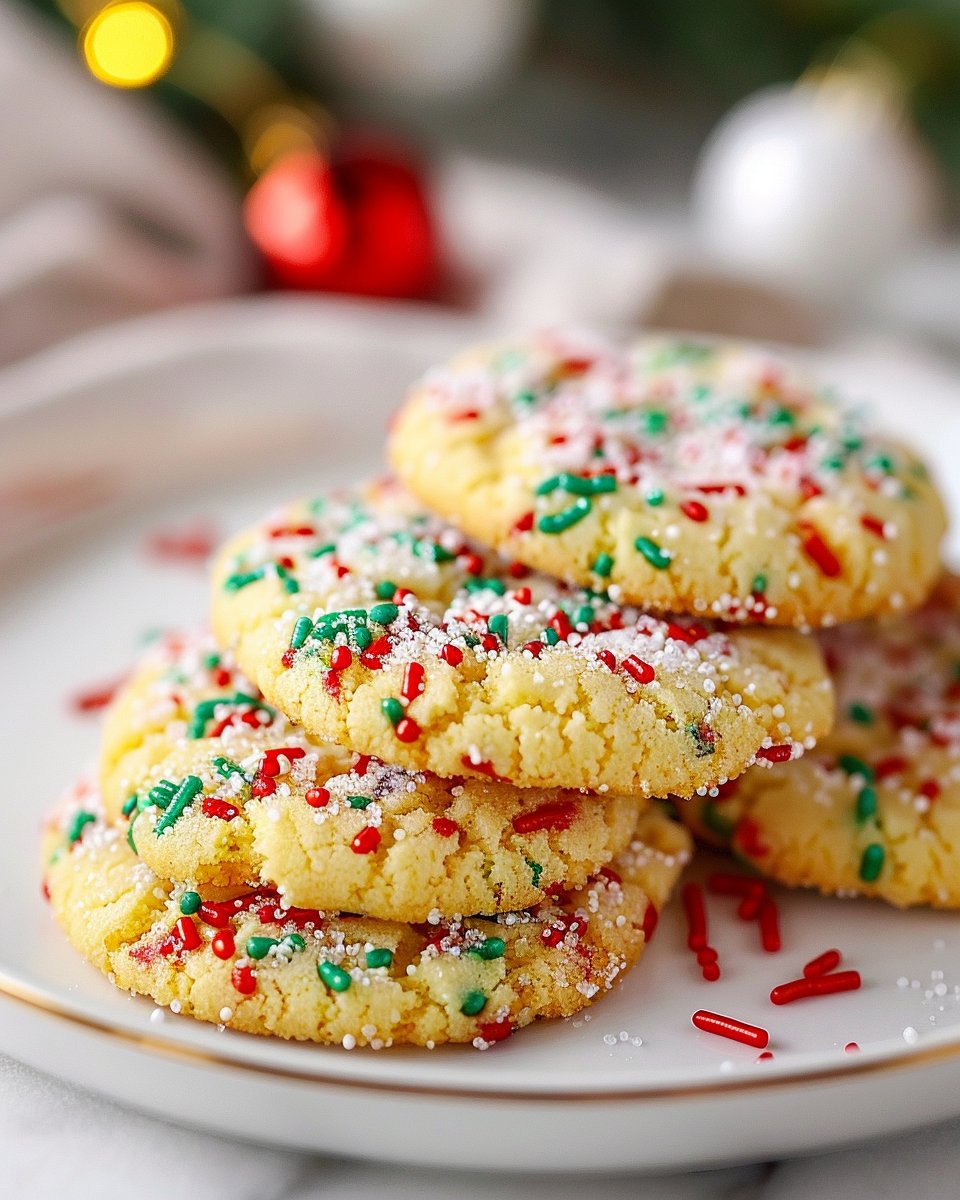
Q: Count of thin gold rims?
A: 1